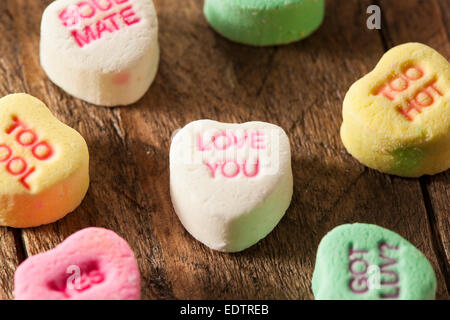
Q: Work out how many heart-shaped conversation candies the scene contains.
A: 7